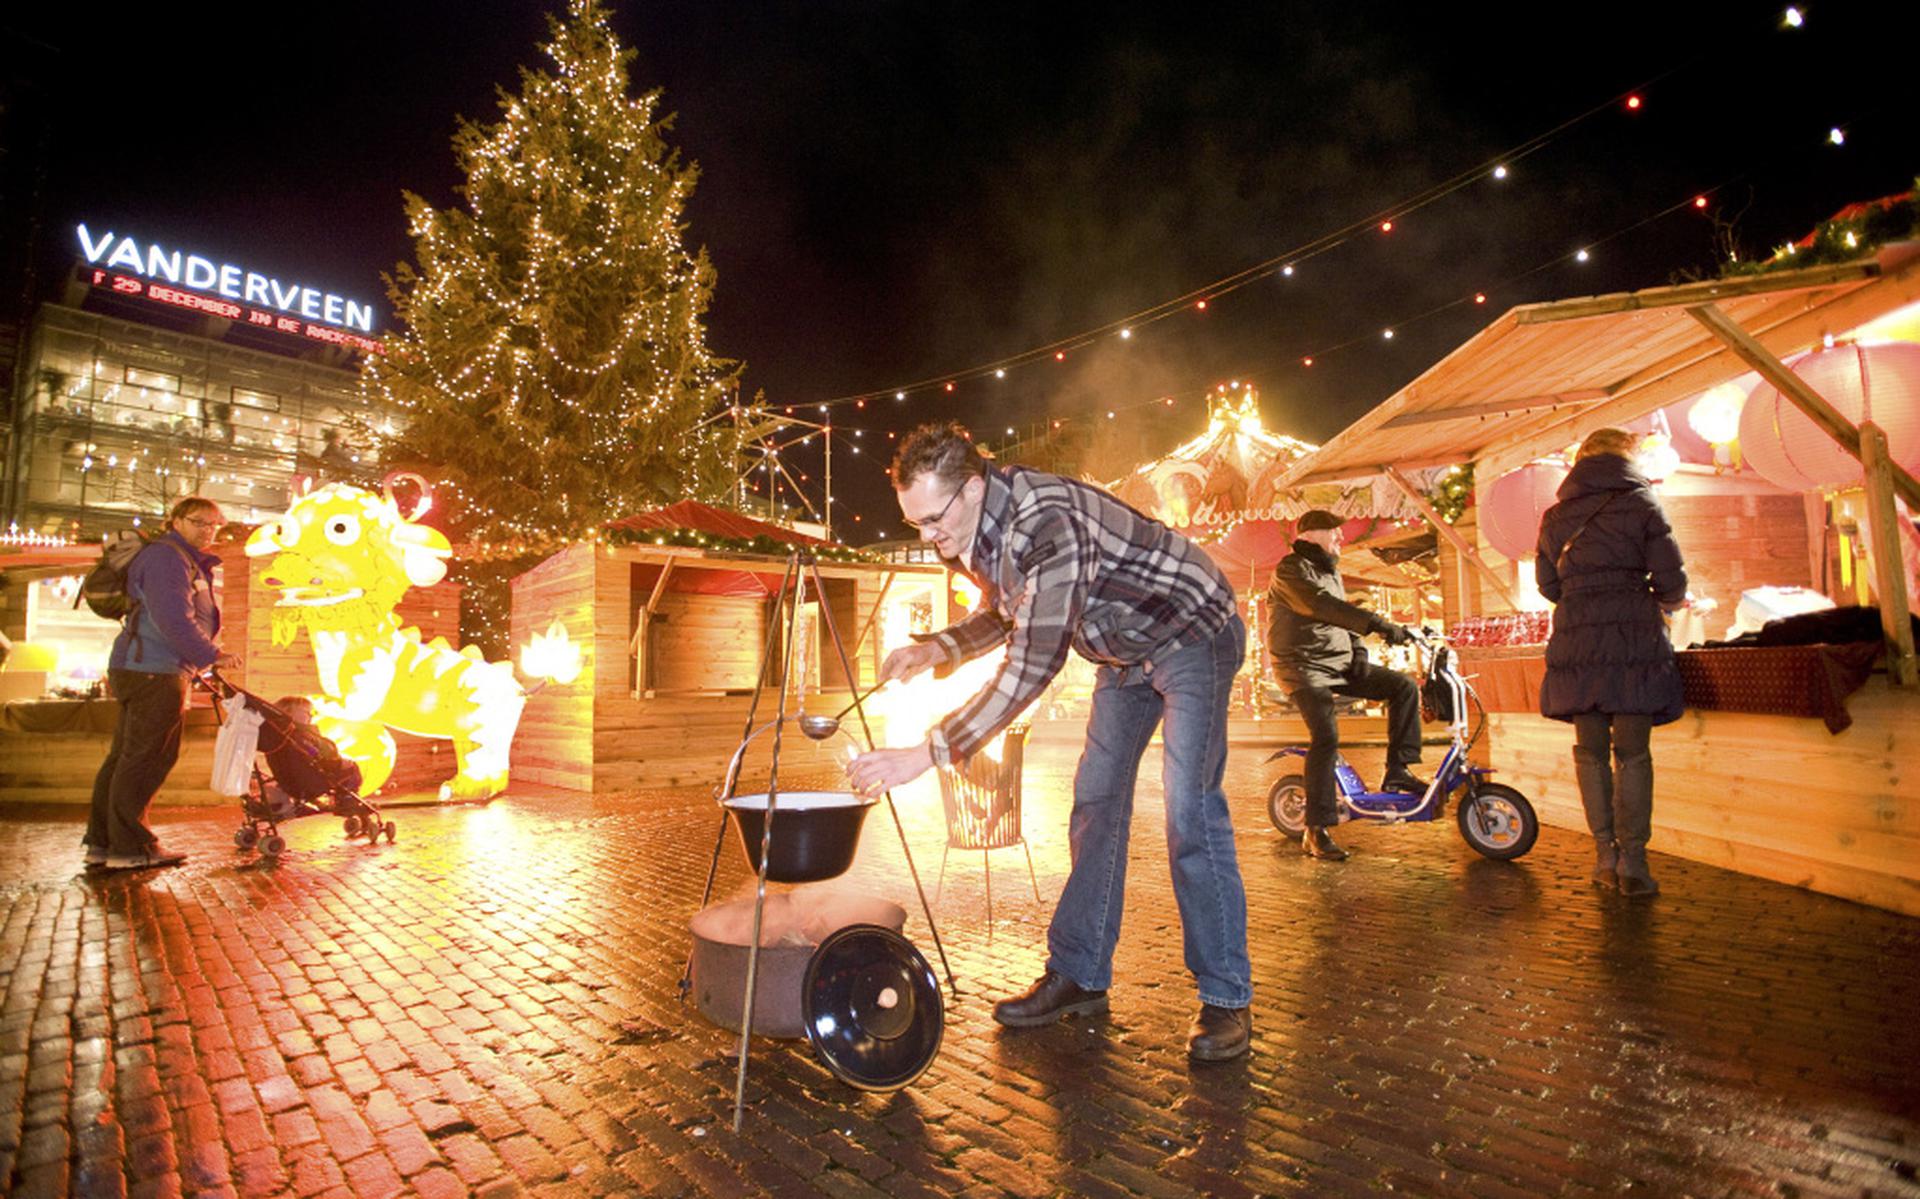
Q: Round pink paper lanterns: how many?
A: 2